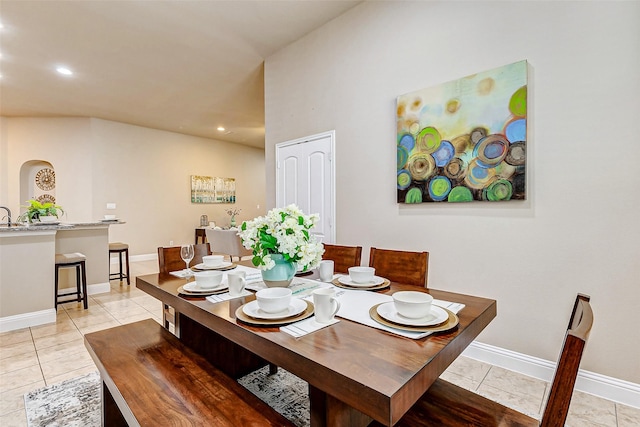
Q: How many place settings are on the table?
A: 6